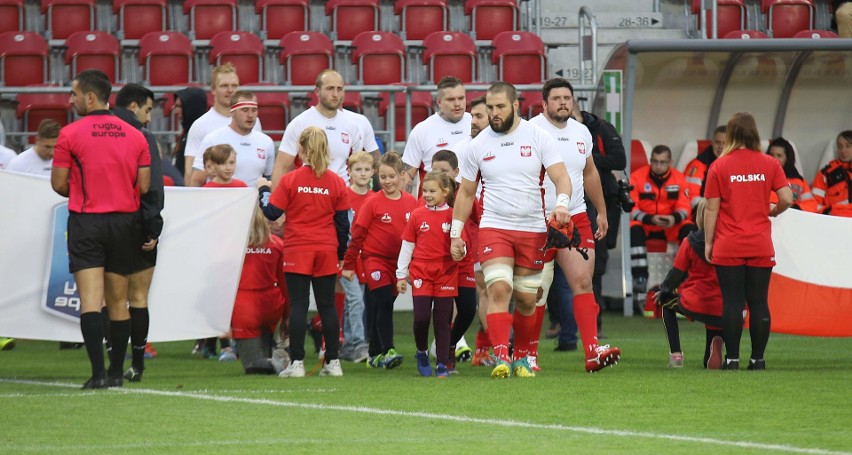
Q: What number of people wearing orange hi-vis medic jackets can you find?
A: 4